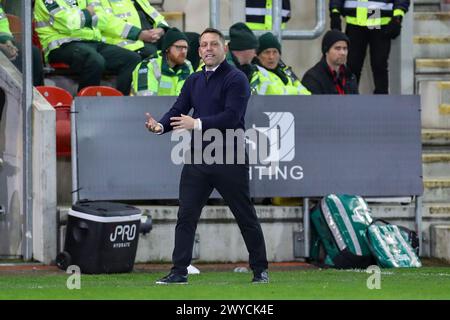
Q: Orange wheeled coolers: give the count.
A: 0